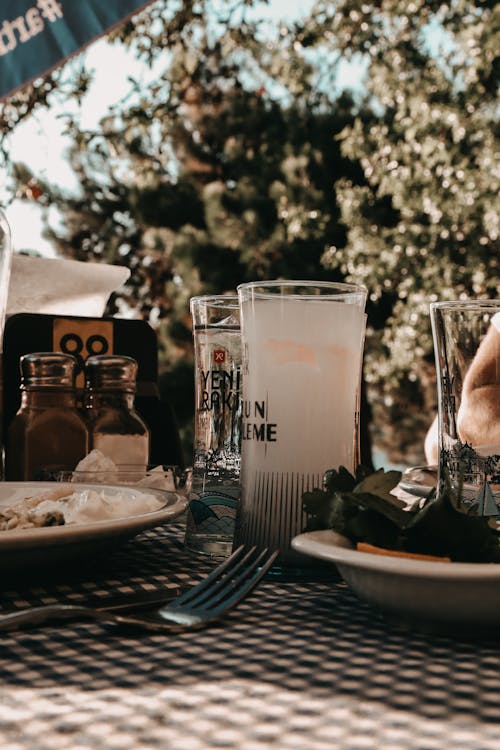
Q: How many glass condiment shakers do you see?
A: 2